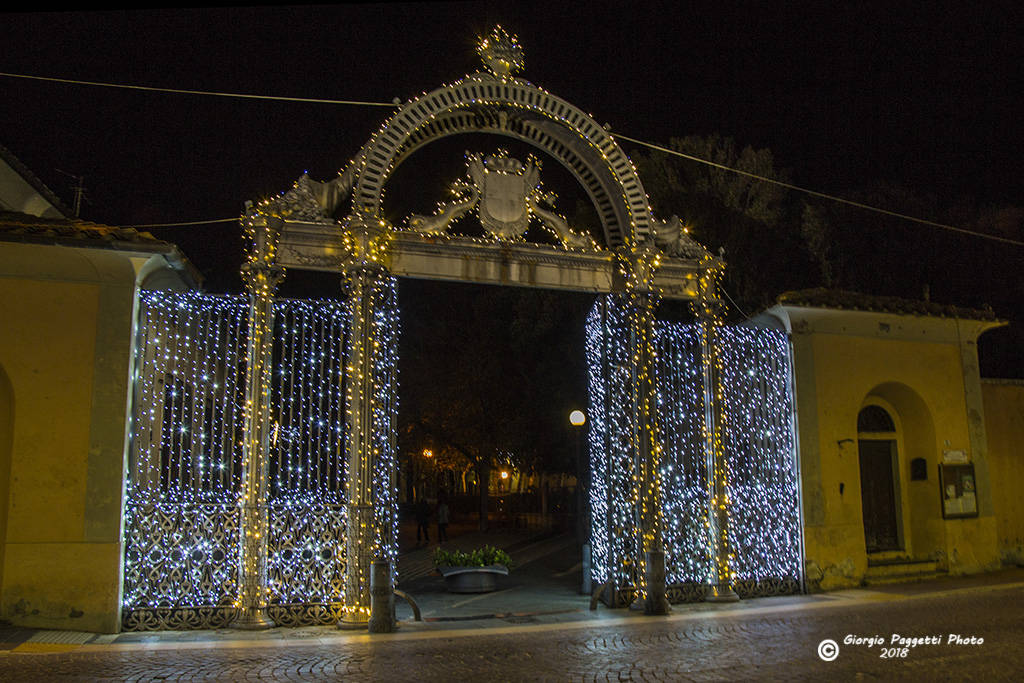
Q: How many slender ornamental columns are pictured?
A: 4